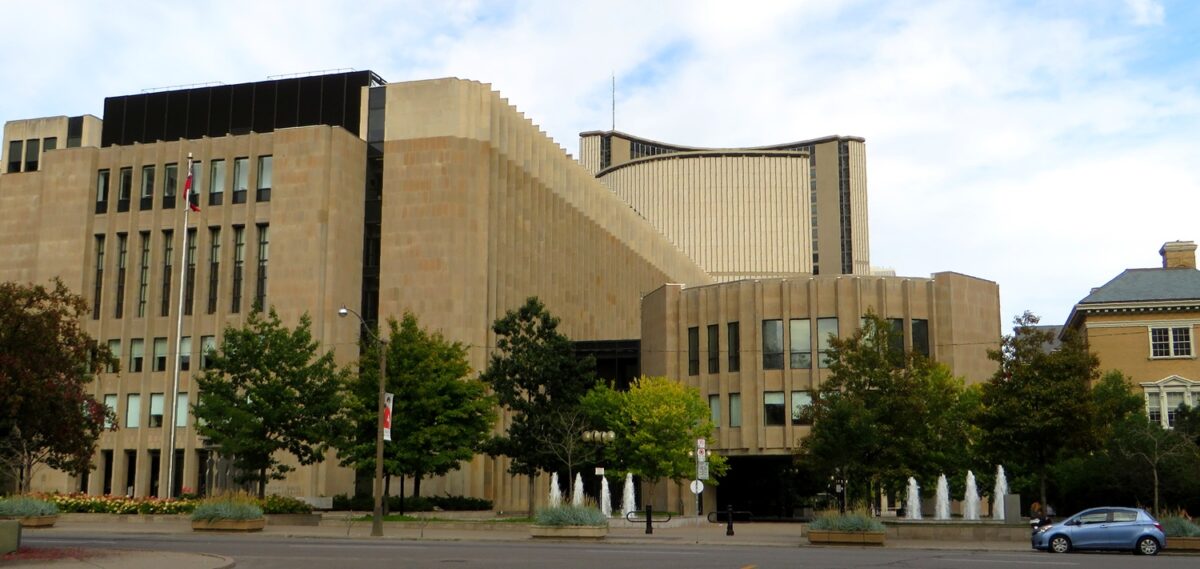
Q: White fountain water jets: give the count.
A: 8